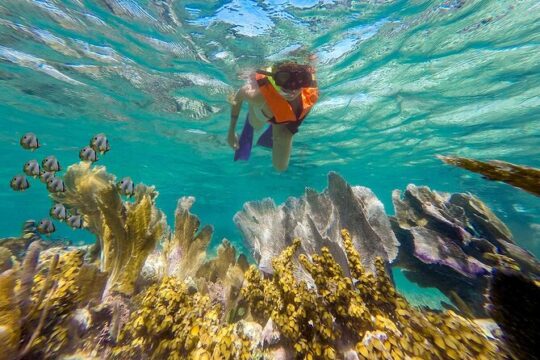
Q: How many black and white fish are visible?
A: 12